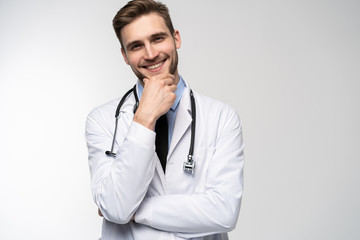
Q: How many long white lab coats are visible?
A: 1